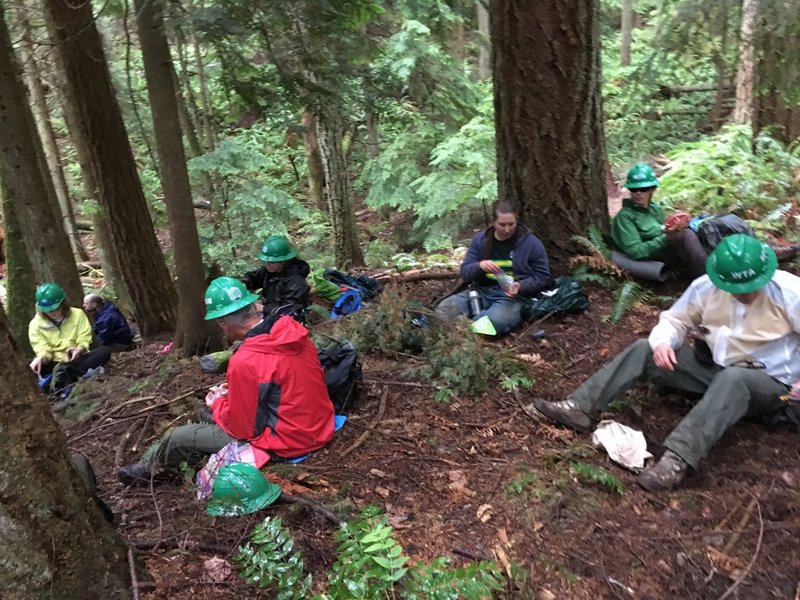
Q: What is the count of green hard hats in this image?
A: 6